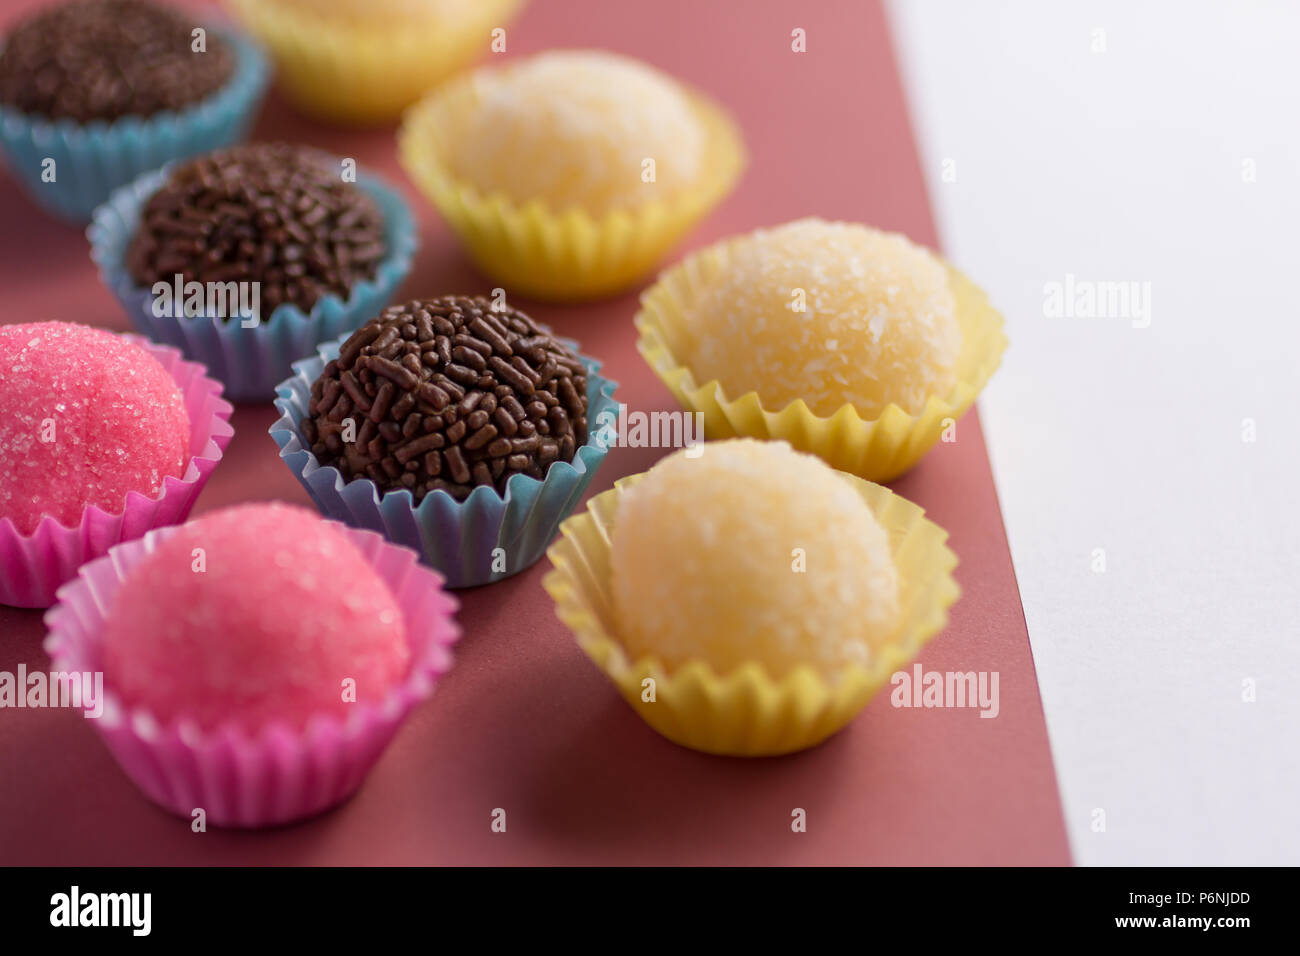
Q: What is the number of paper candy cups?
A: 9